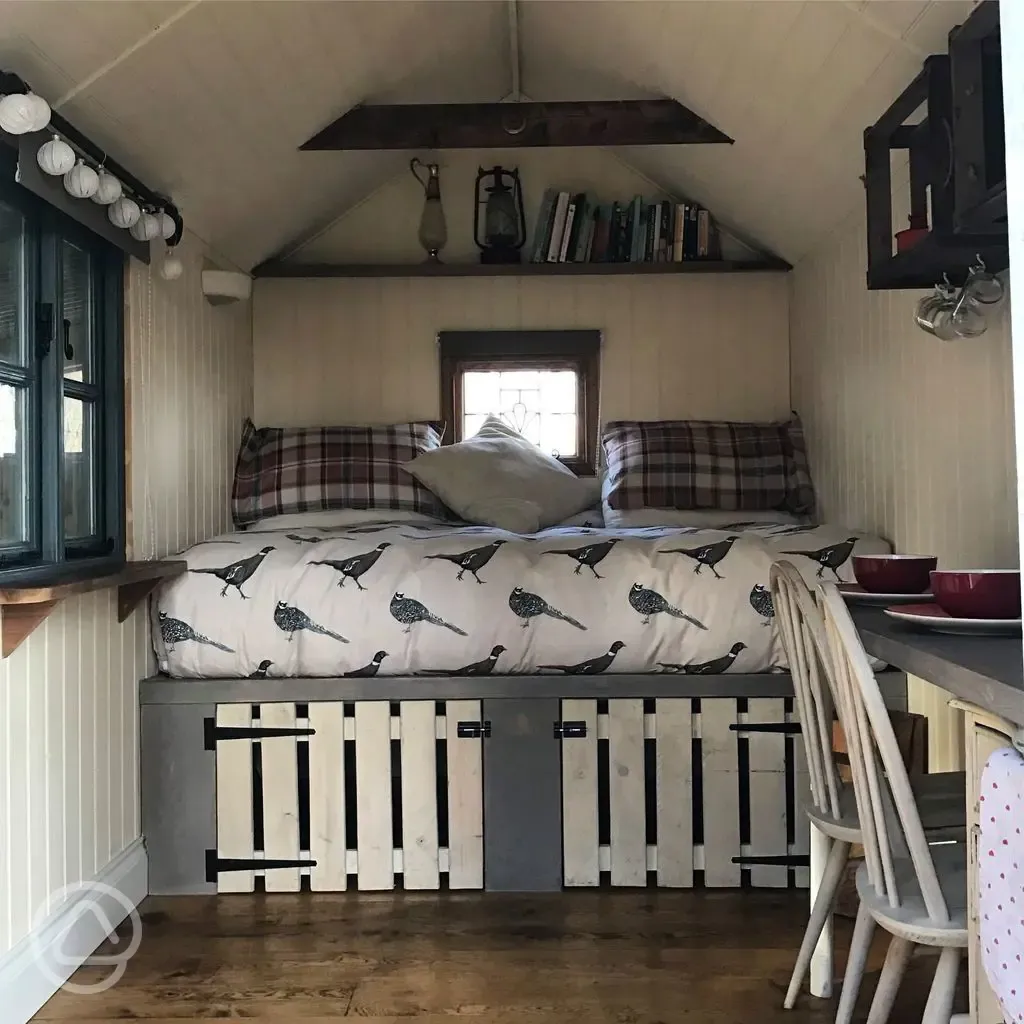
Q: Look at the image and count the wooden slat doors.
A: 2